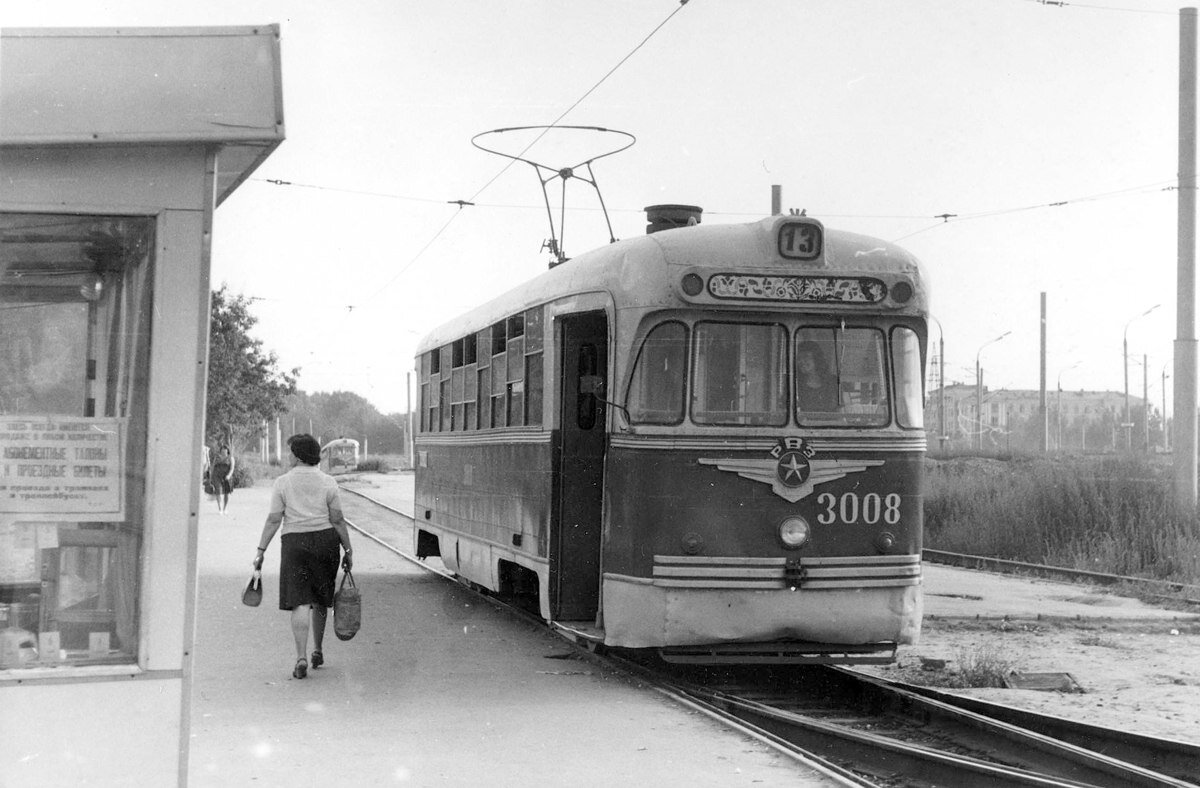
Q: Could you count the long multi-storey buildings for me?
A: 1